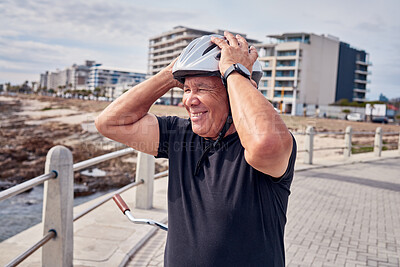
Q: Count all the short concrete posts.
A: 5